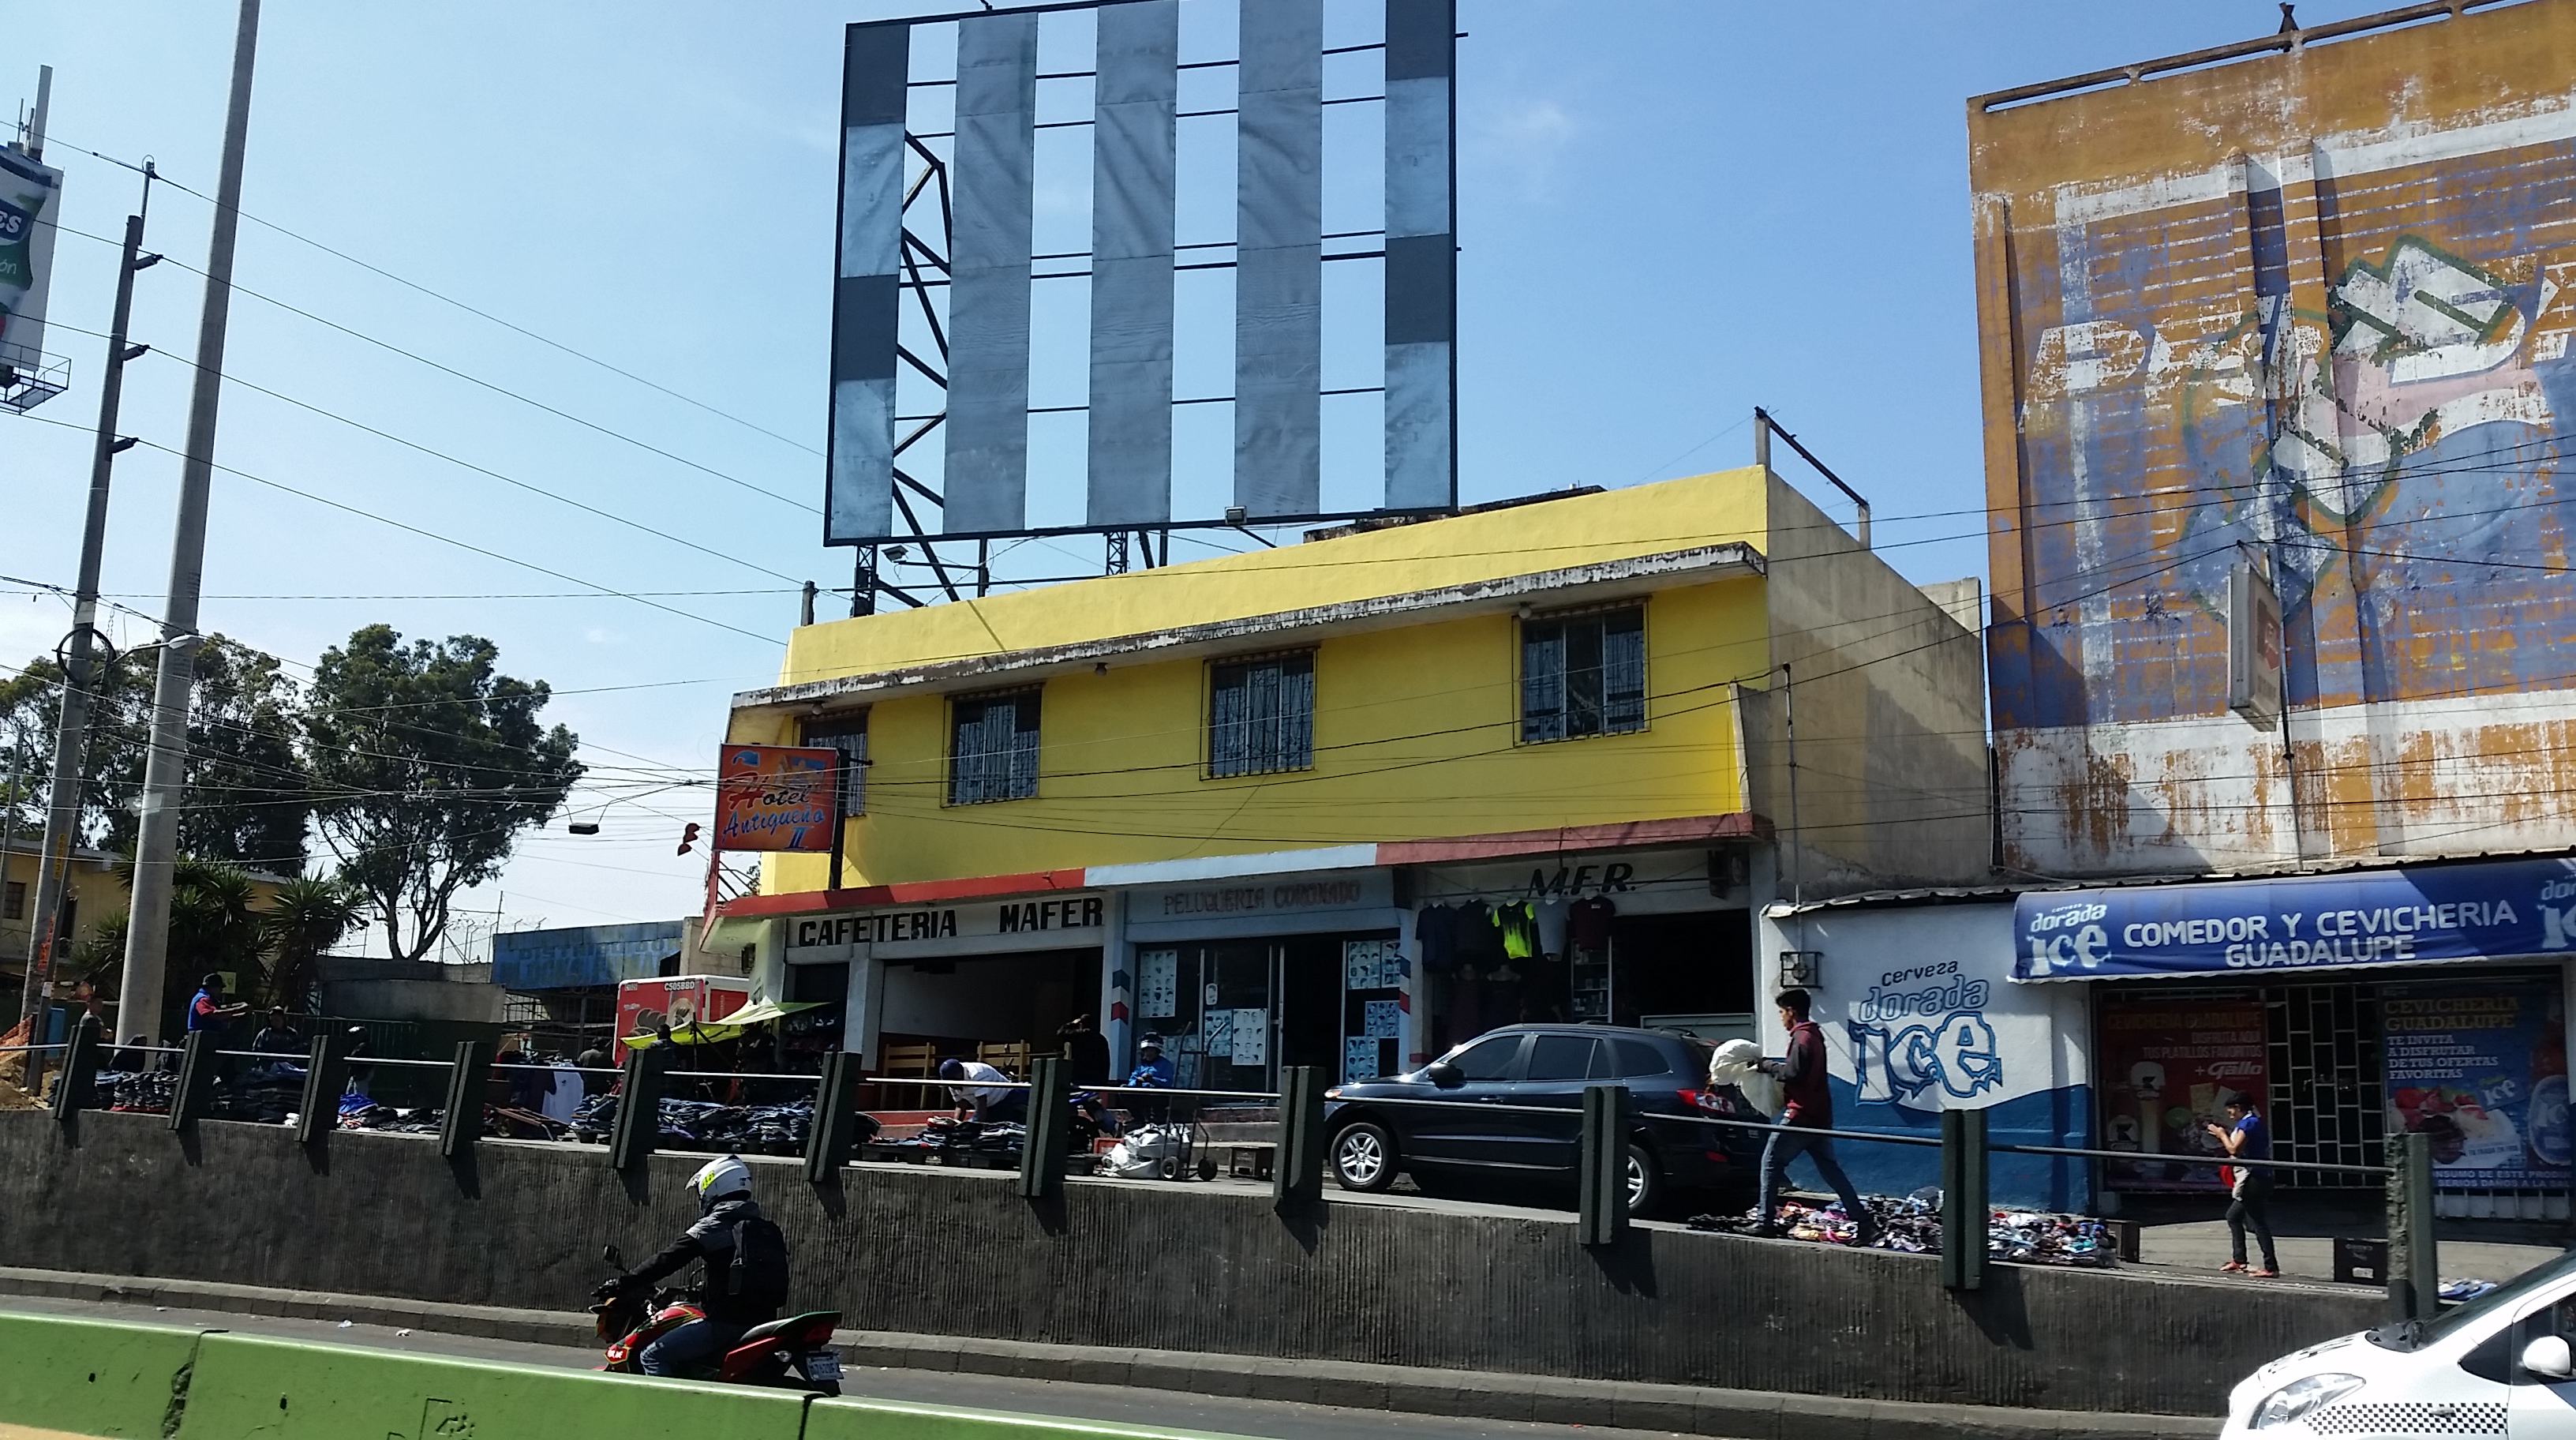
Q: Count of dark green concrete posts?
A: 11